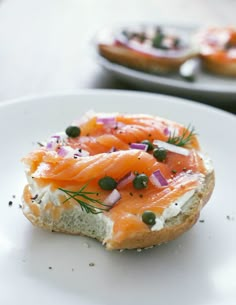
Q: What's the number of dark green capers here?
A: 6